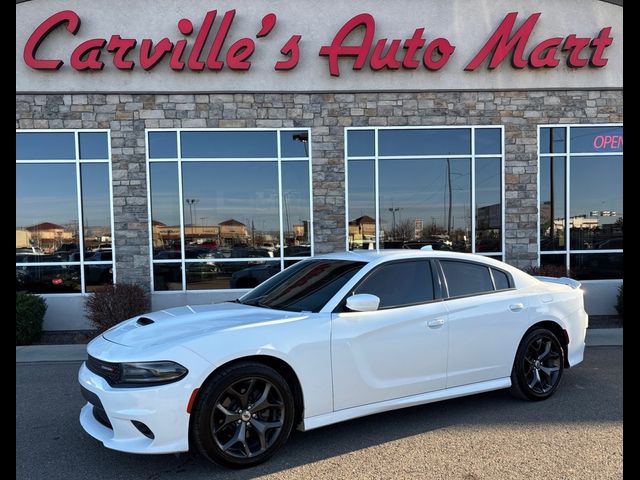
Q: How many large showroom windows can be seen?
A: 4